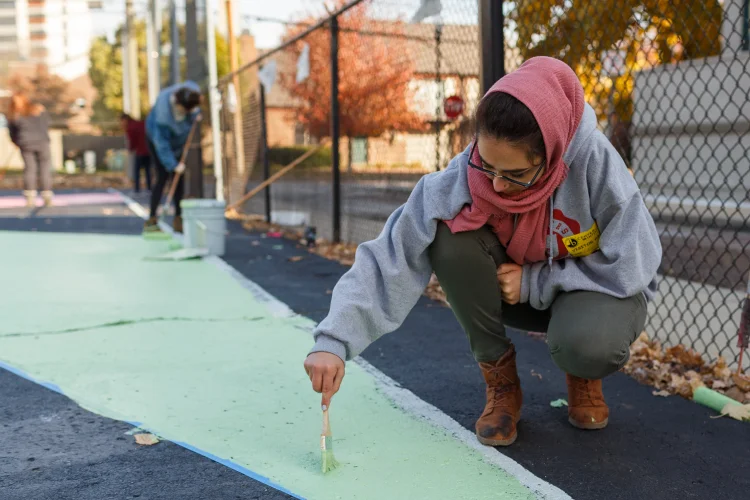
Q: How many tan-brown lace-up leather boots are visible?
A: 2